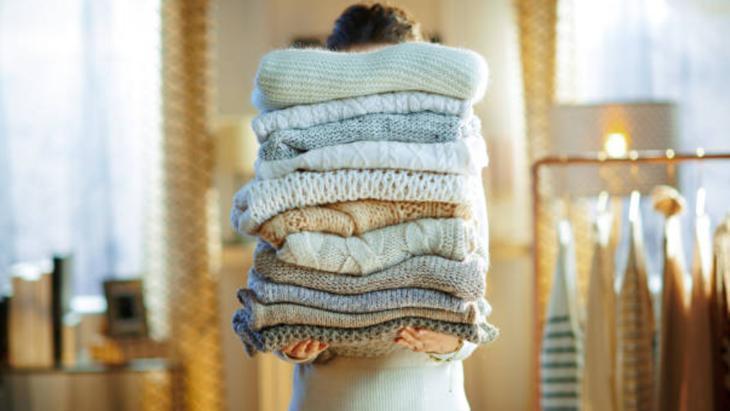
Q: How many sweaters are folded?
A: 11